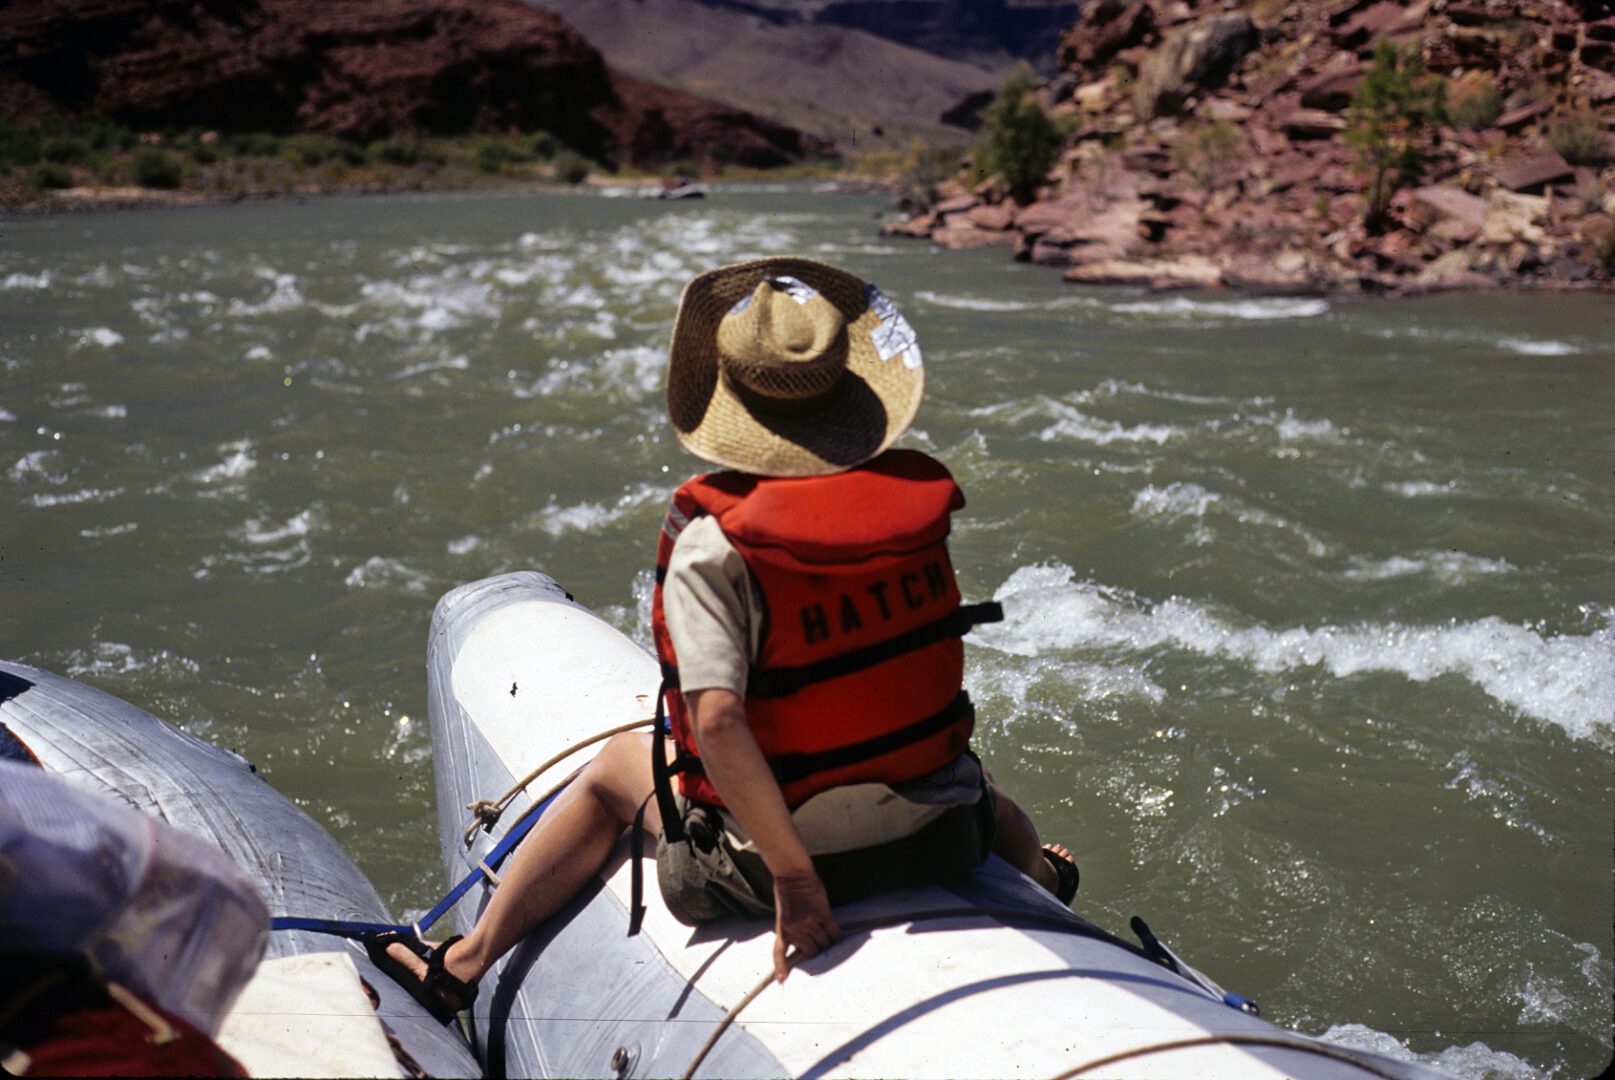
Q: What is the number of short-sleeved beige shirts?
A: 1